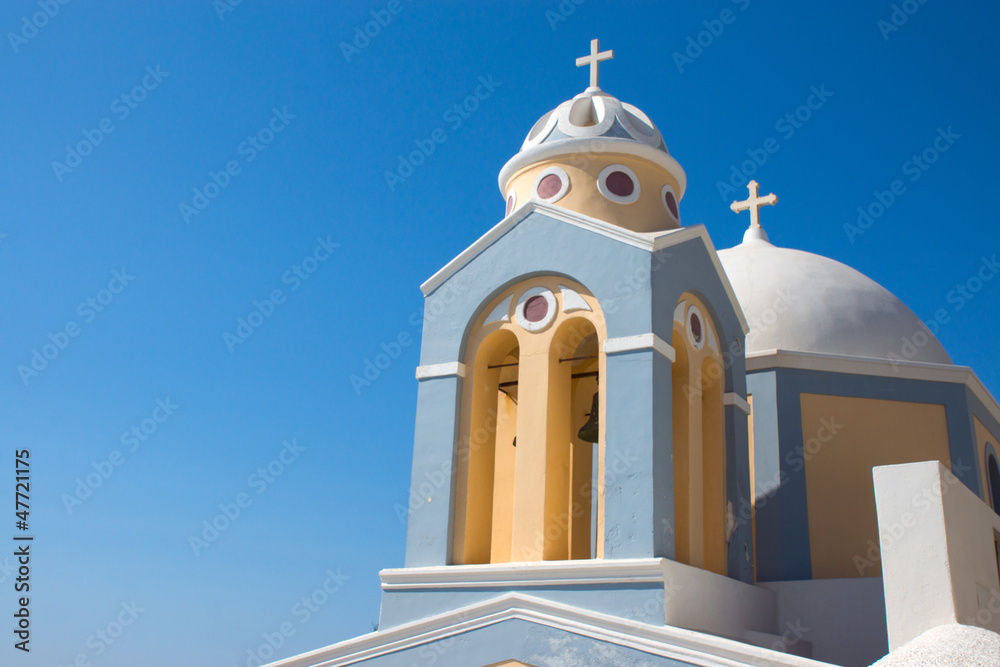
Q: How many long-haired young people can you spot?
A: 0